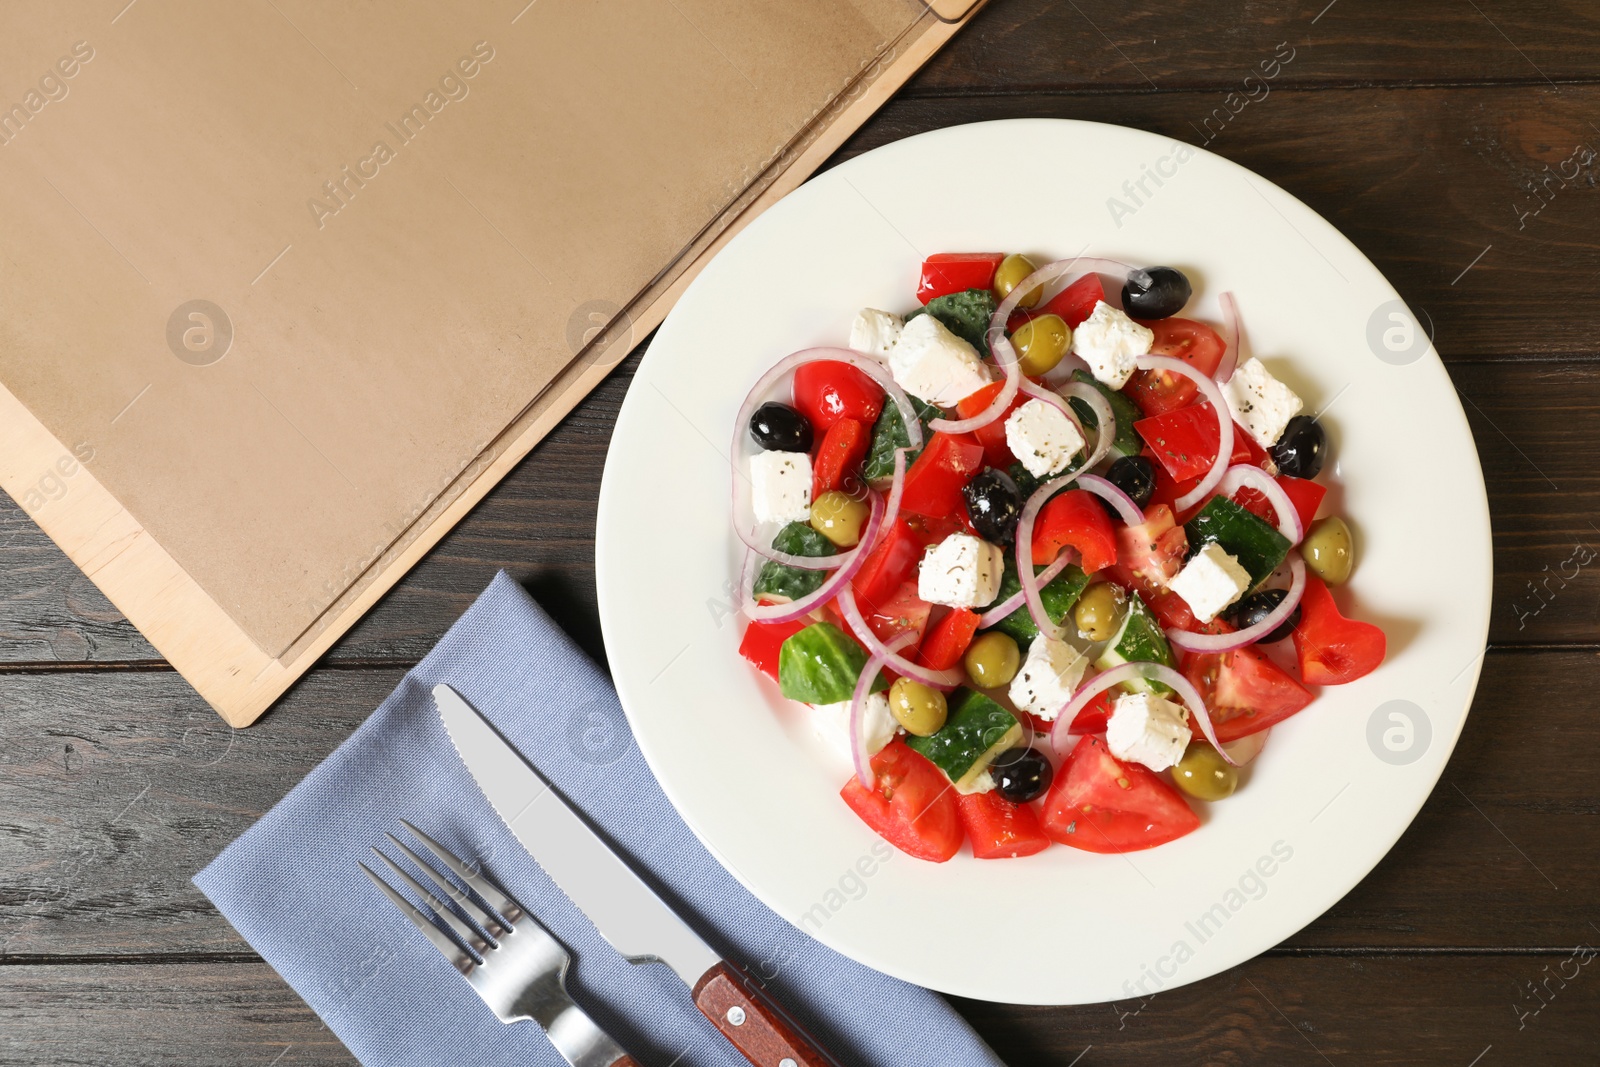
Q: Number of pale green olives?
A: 8